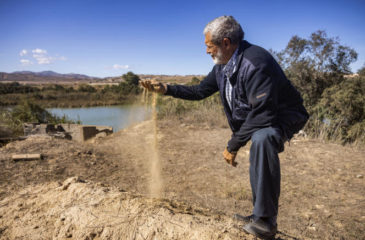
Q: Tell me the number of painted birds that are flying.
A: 0